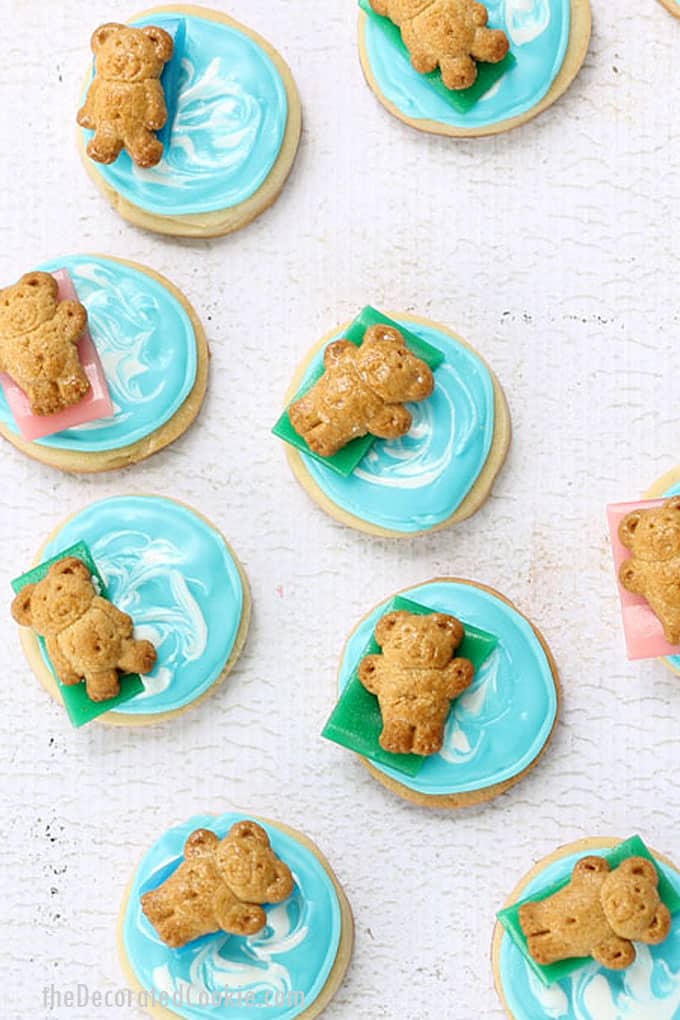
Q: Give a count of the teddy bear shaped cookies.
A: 9